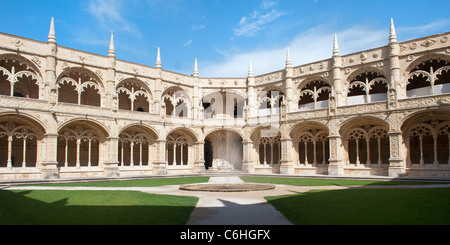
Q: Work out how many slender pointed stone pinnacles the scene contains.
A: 8